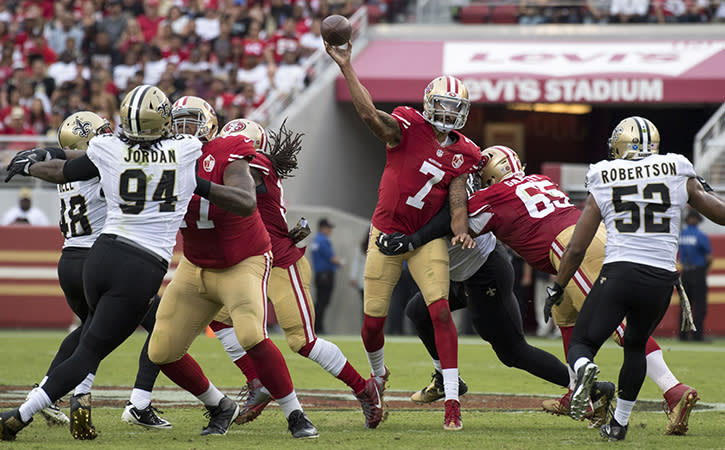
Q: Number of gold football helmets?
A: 7